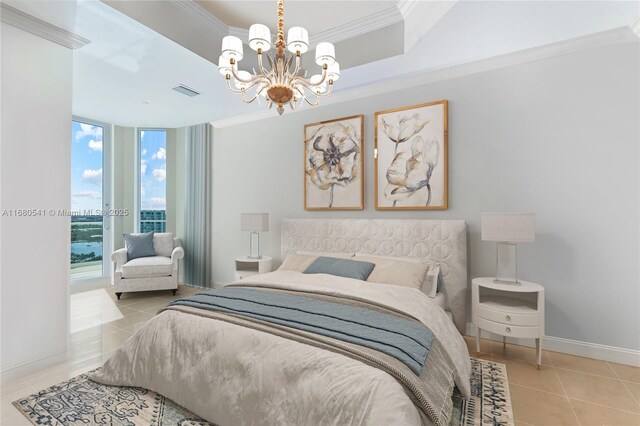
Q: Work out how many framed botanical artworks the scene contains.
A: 2